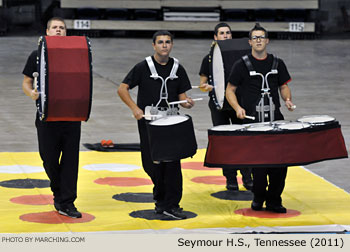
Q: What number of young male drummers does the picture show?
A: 4